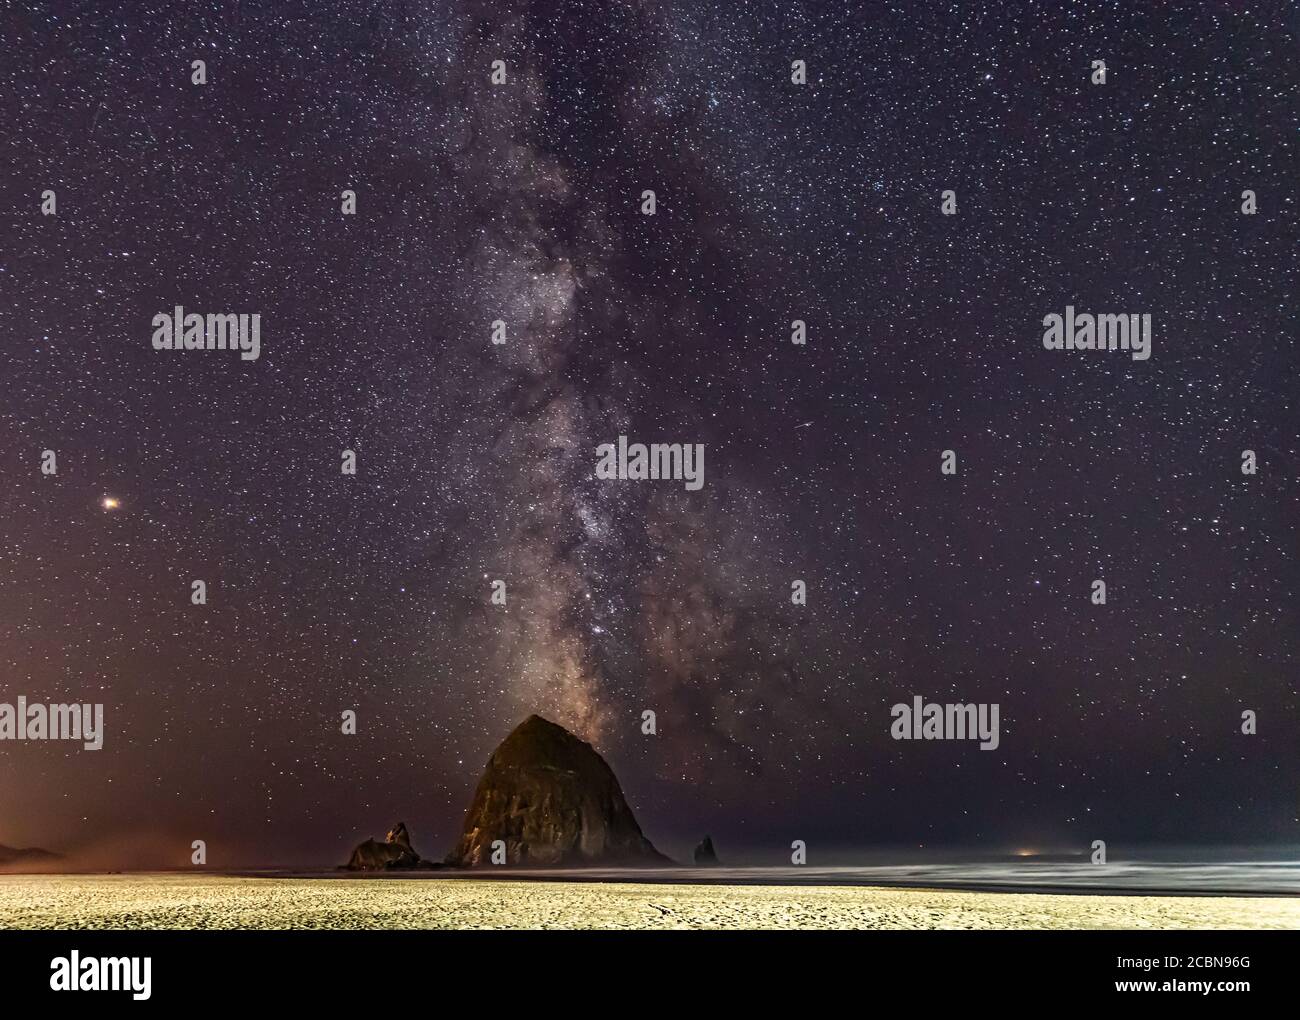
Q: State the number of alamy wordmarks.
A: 6